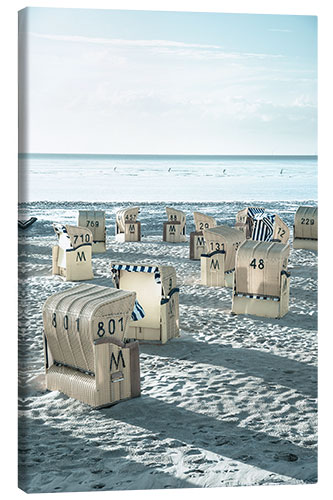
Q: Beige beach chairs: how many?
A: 12